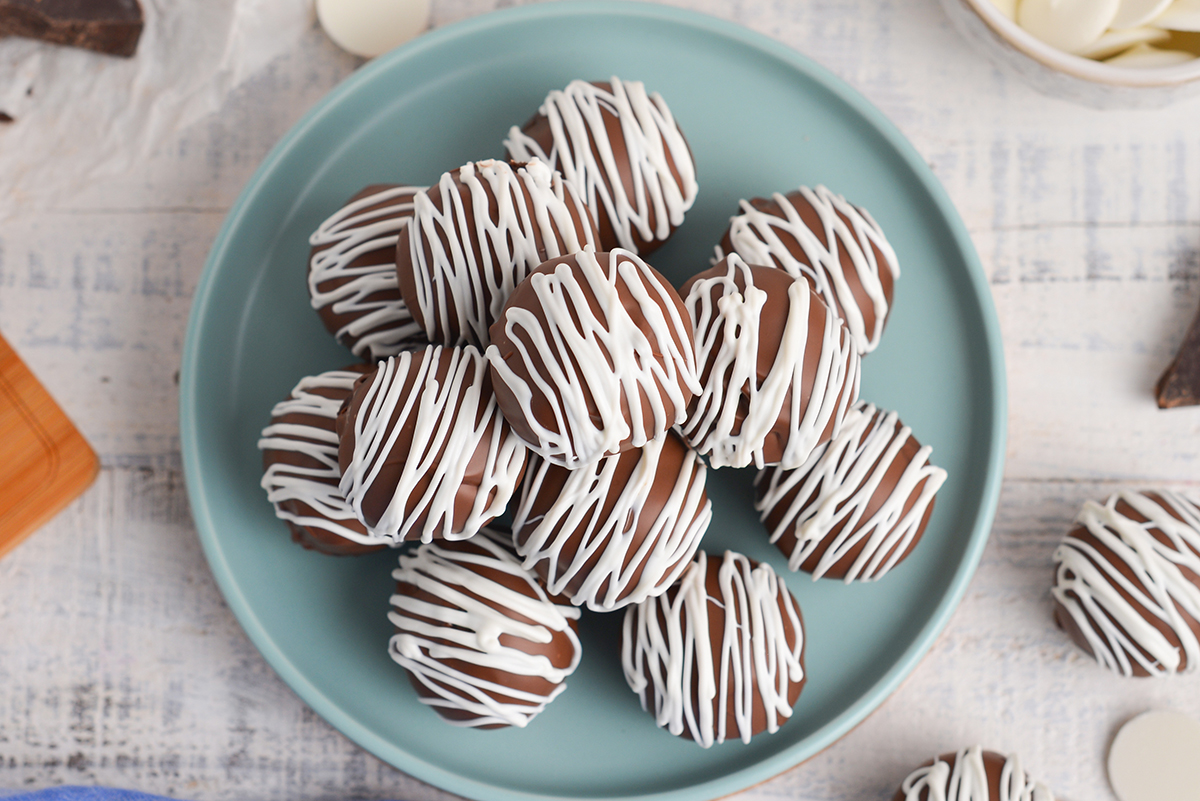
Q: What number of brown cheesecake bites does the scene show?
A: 14